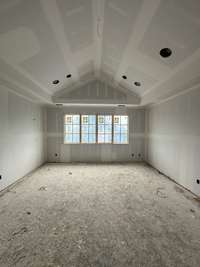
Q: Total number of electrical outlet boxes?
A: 5